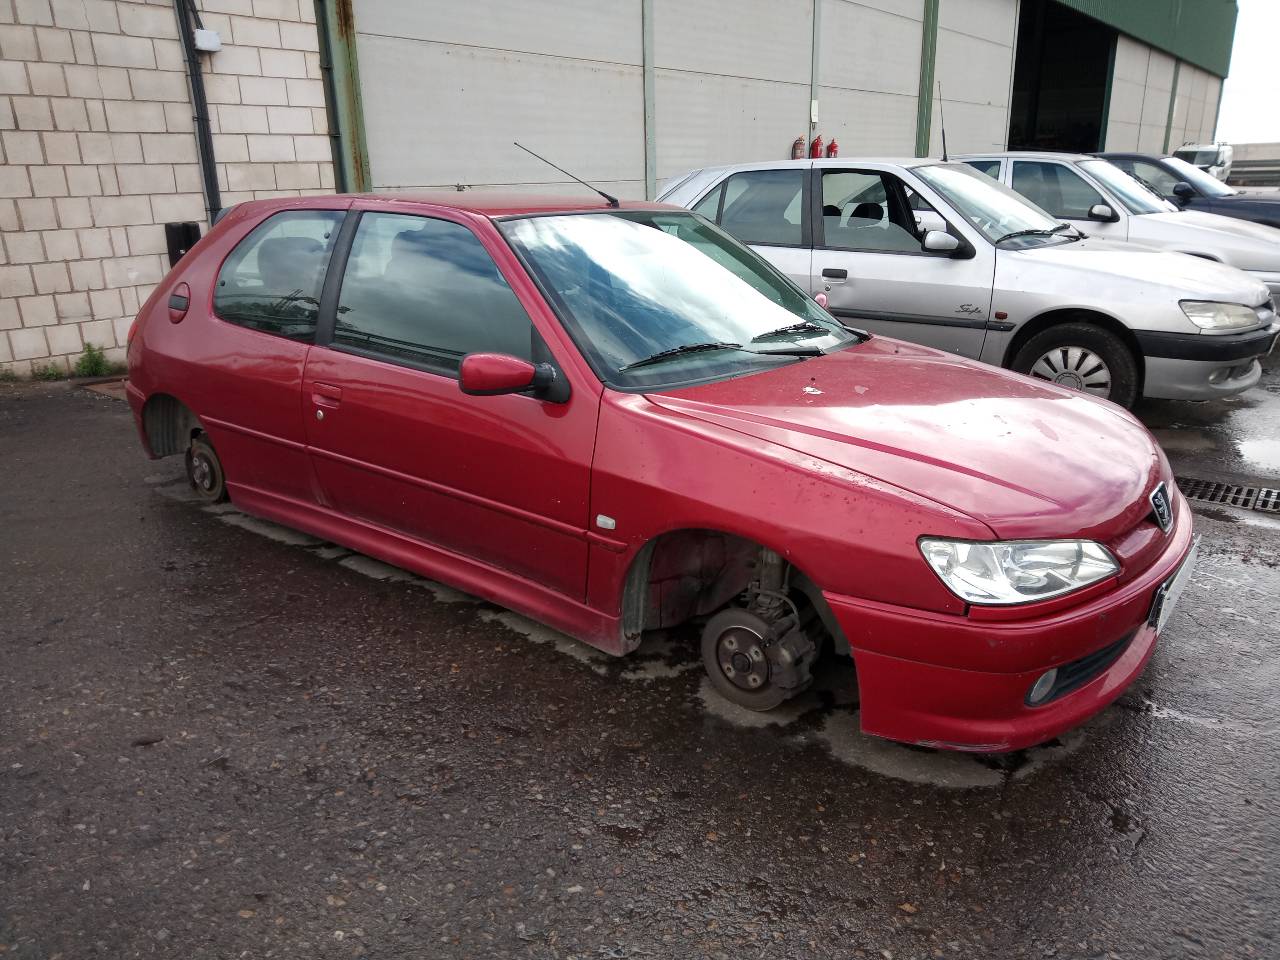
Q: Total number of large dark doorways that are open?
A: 1